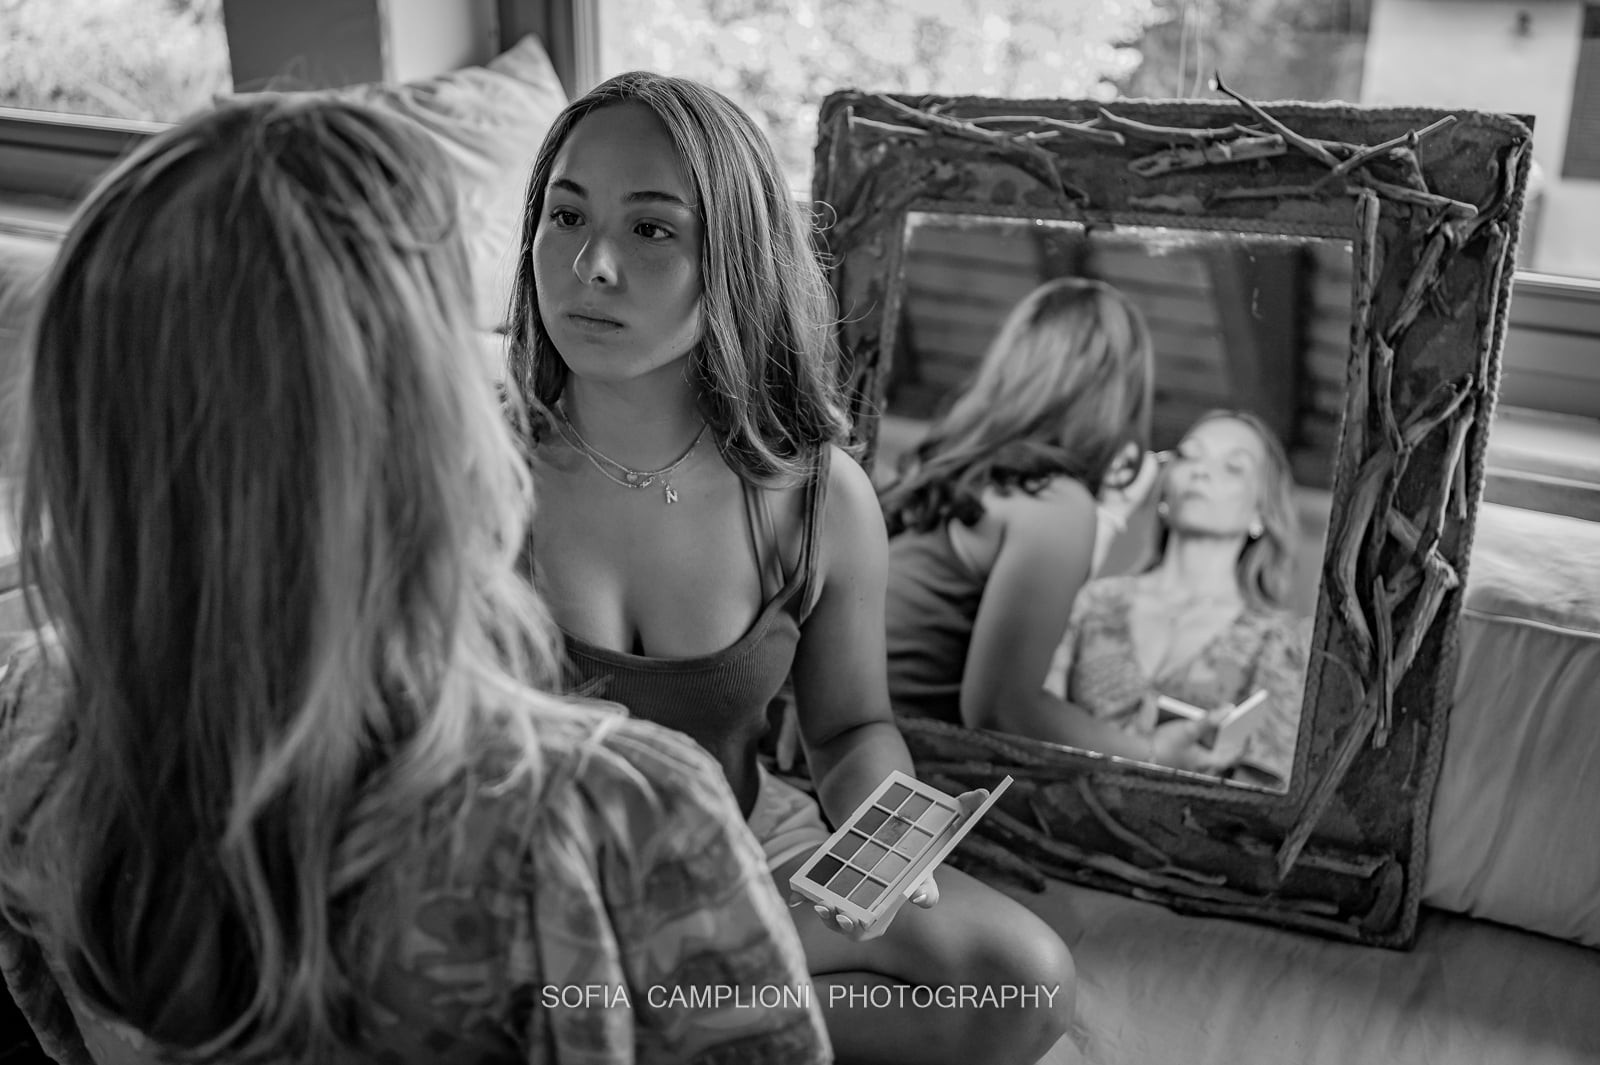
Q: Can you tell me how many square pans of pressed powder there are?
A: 12